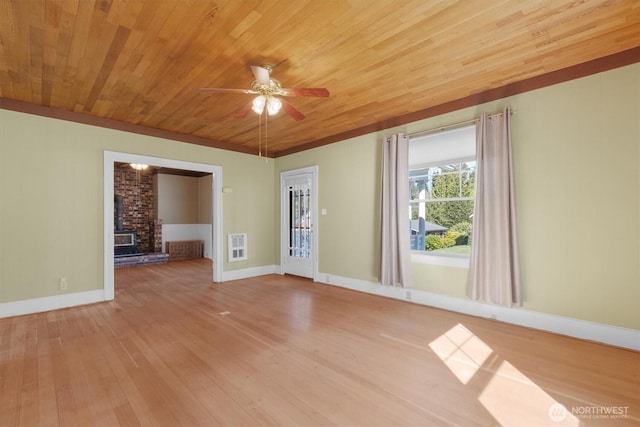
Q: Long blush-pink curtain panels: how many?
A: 2